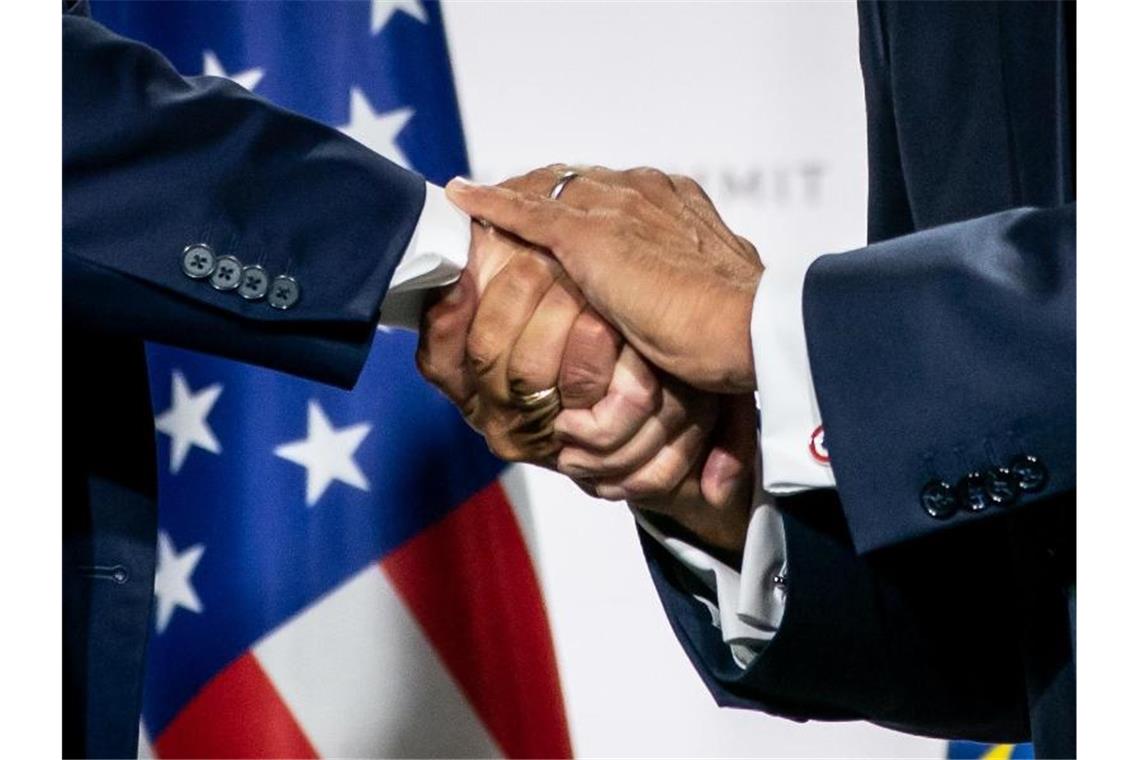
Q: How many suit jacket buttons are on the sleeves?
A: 8